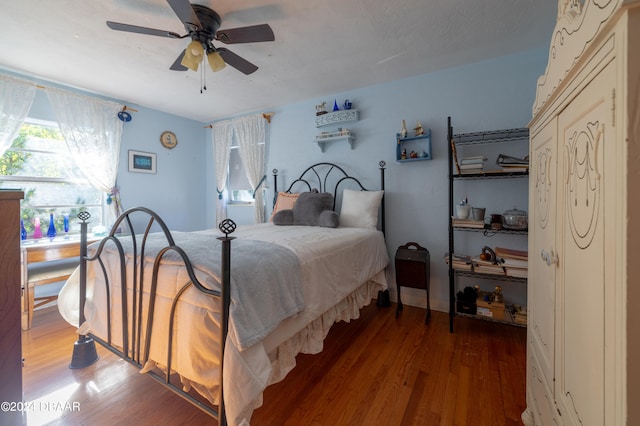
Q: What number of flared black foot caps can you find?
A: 2